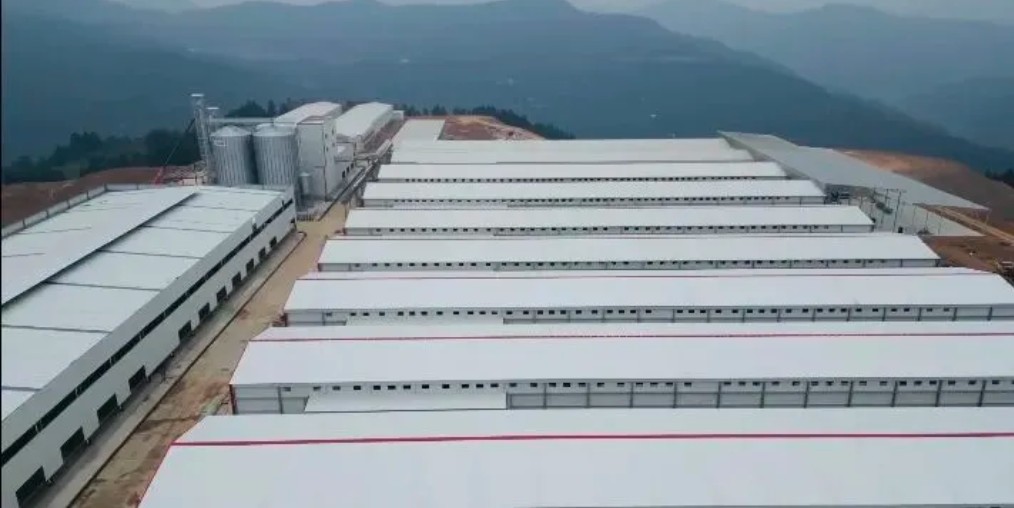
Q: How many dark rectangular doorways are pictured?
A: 11